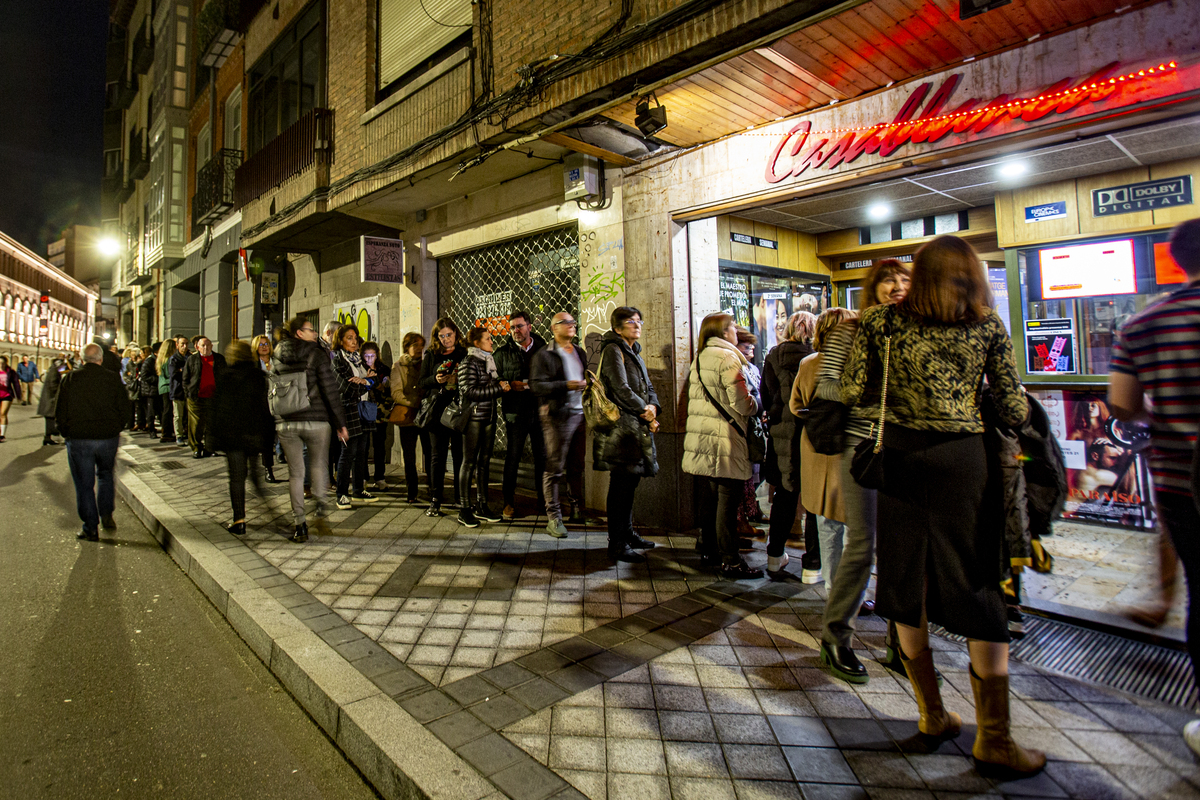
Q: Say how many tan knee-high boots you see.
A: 2